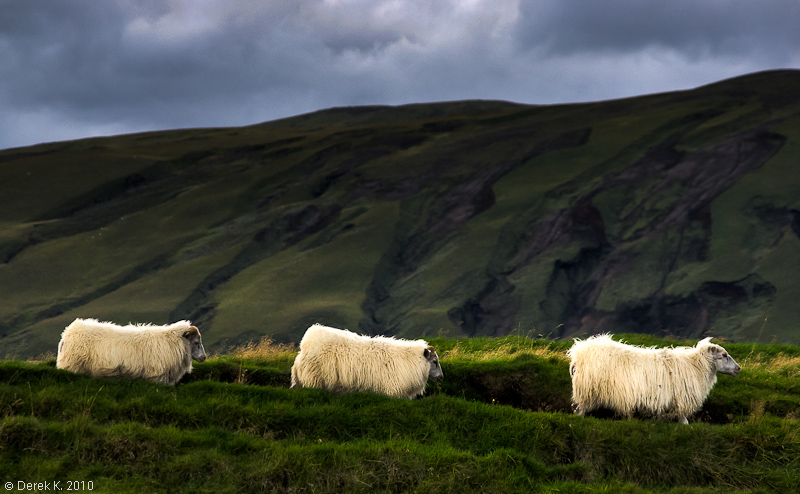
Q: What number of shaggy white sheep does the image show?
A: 3